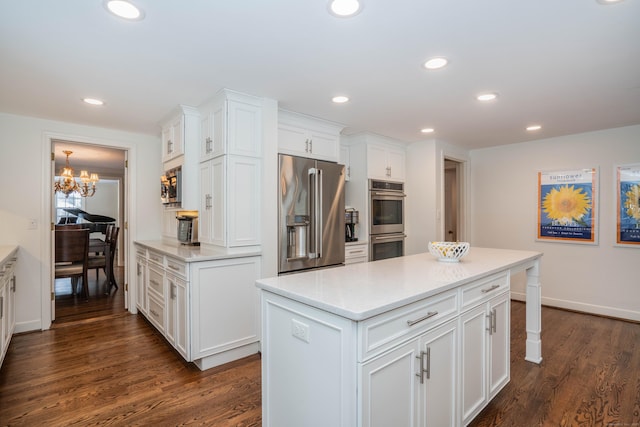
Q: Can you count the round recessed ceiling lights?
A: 9